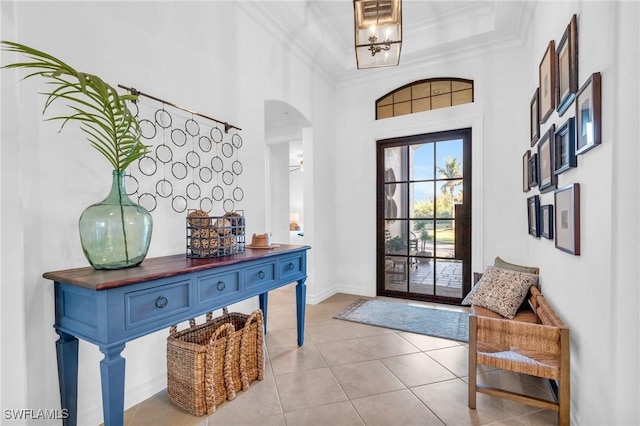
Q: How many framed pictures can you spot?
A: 11